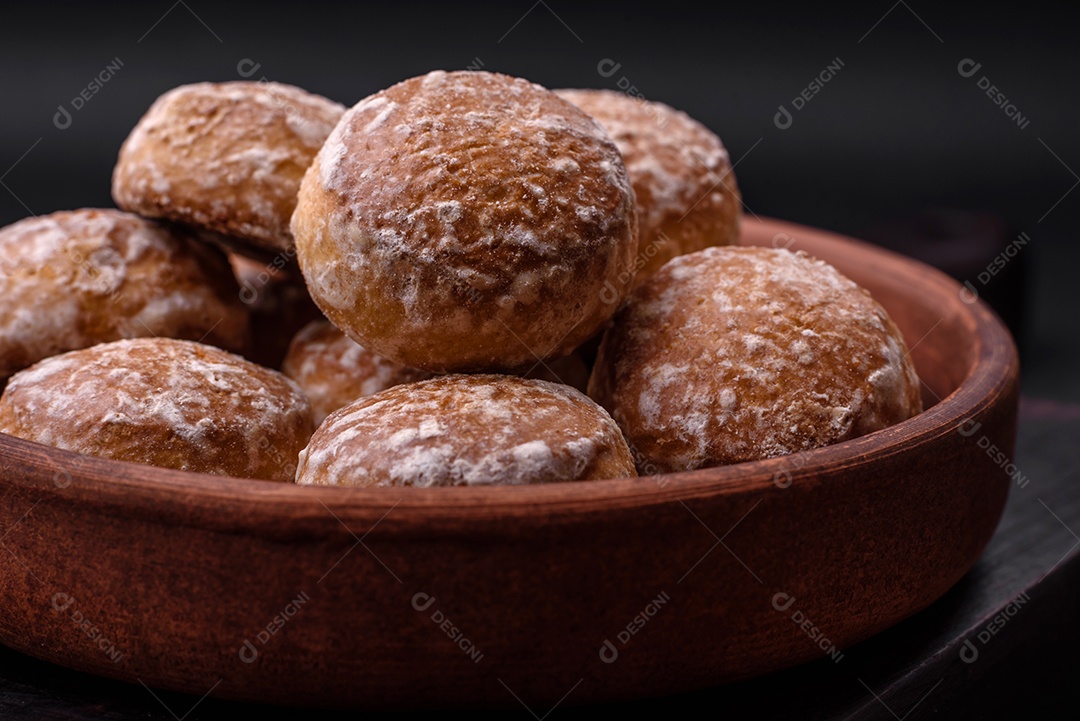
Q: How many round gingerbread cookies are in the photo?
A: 8